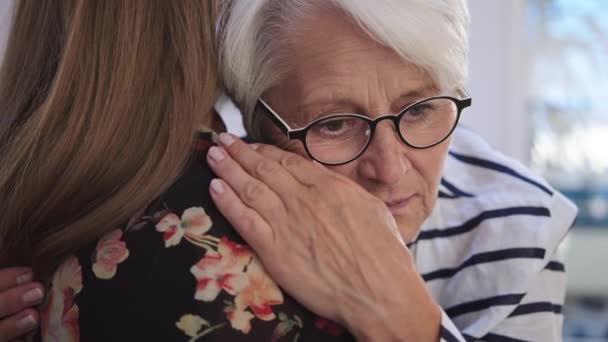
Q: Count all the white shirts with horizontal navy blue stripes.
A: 1